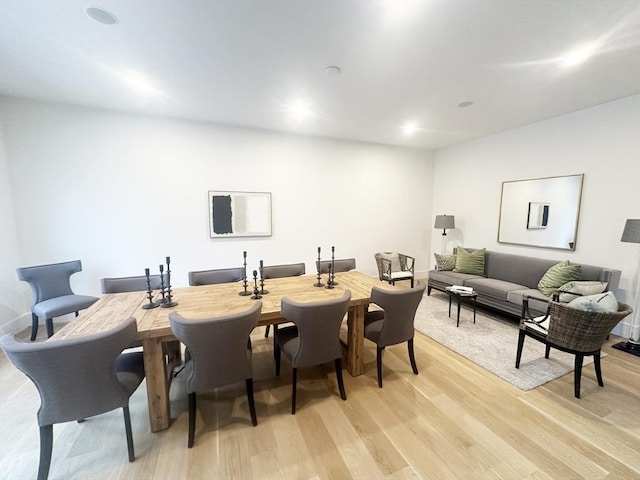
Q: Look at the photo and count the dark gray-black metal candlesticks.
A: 9